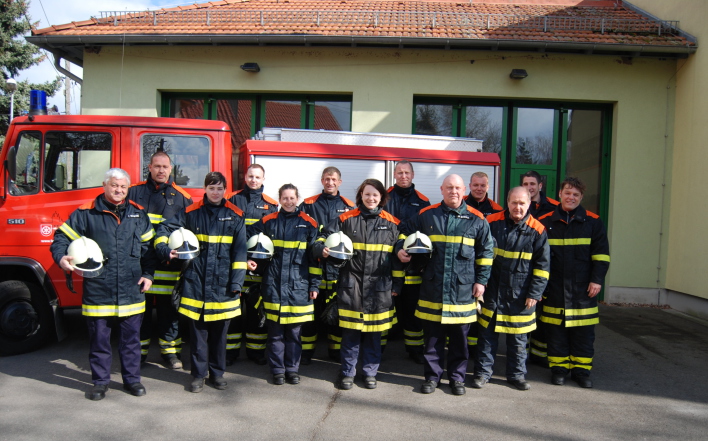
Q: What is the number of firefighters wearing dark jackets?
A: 13